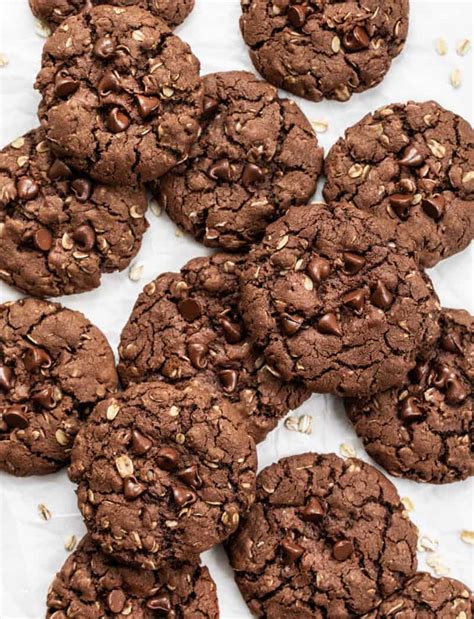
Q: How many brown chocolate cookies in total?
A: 14